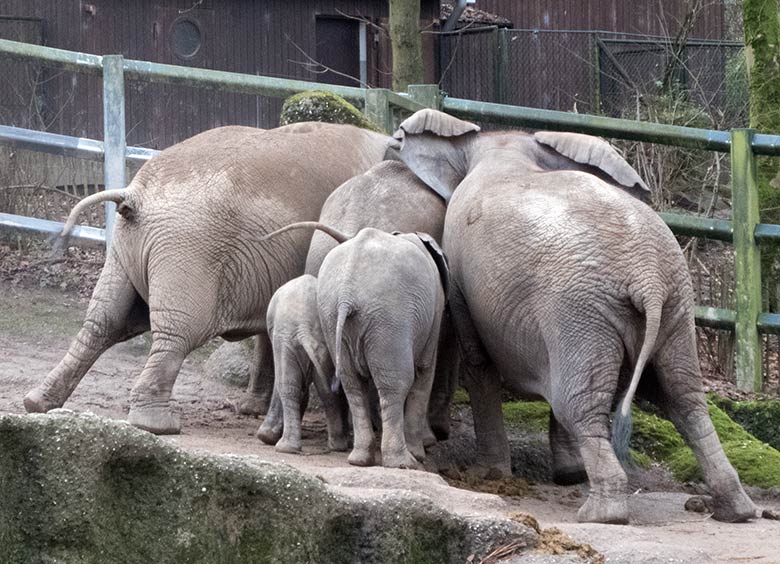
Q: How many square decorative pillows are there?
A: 0